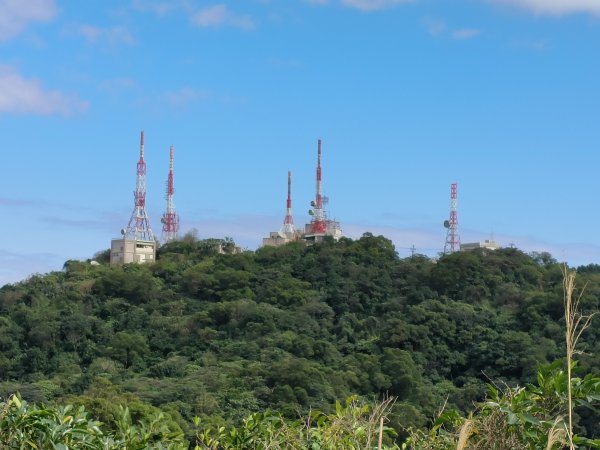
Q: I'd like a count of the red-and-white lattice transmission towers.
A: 5